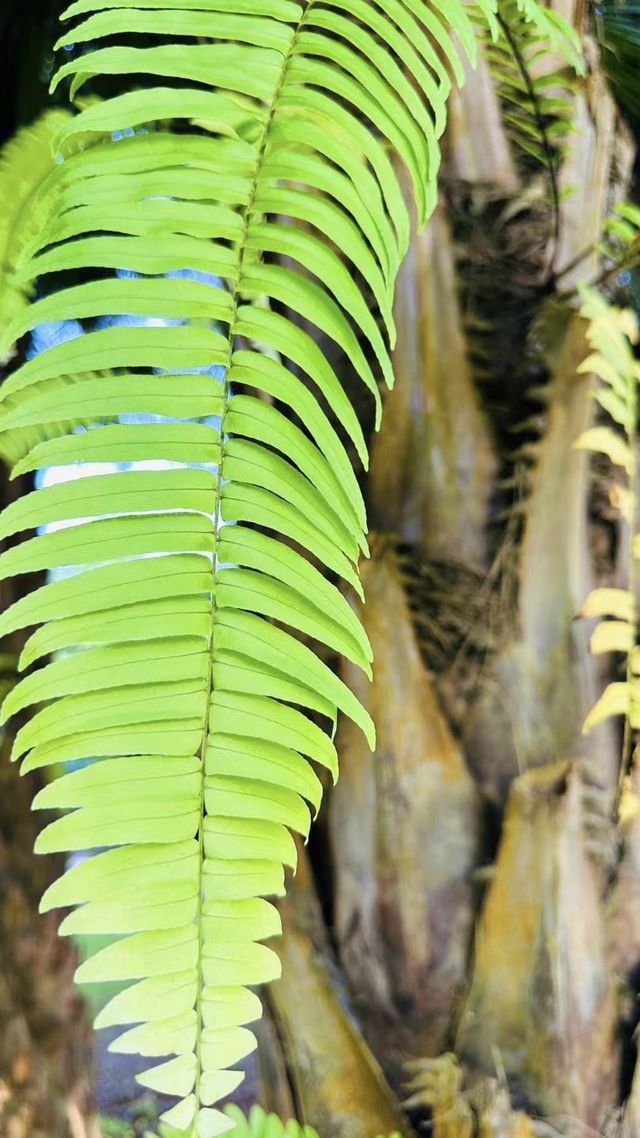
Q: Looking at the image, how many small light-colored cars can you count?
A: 0